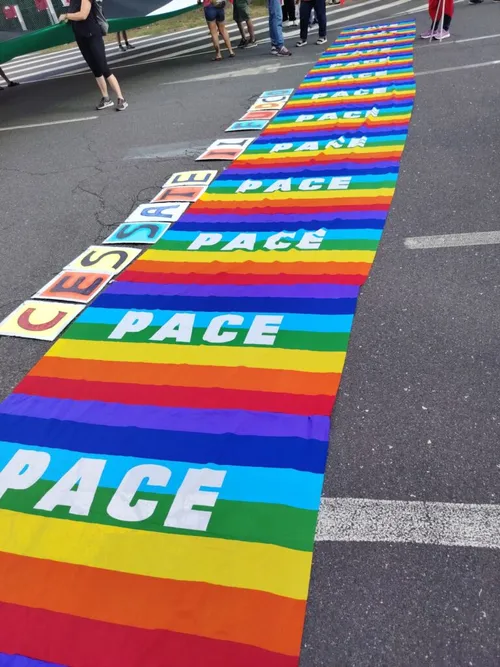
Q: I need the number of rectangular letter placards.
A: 14